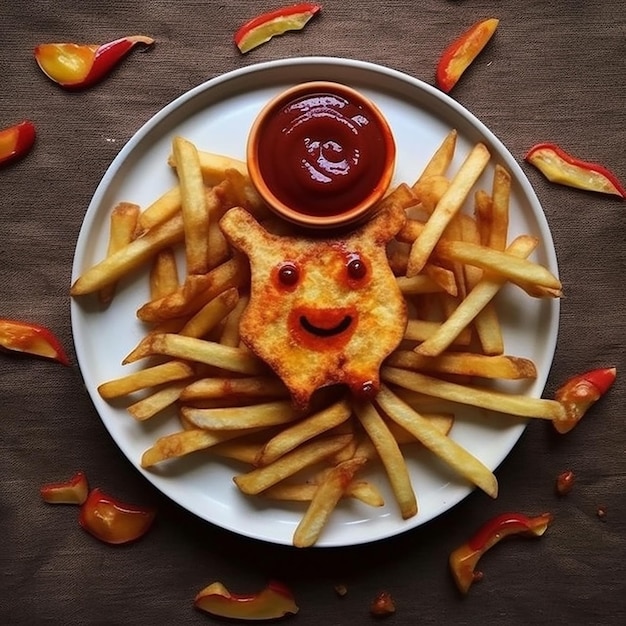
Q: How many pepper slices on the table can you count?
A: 11